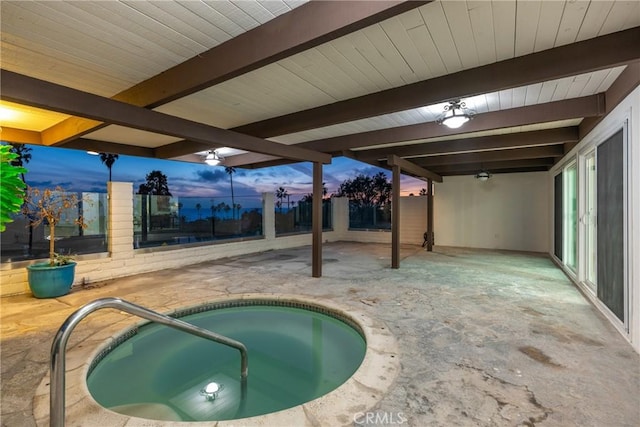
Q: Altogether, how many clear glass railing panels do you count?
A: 4